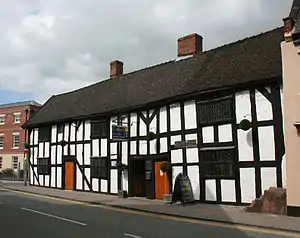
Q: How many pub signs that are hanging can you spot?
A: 1